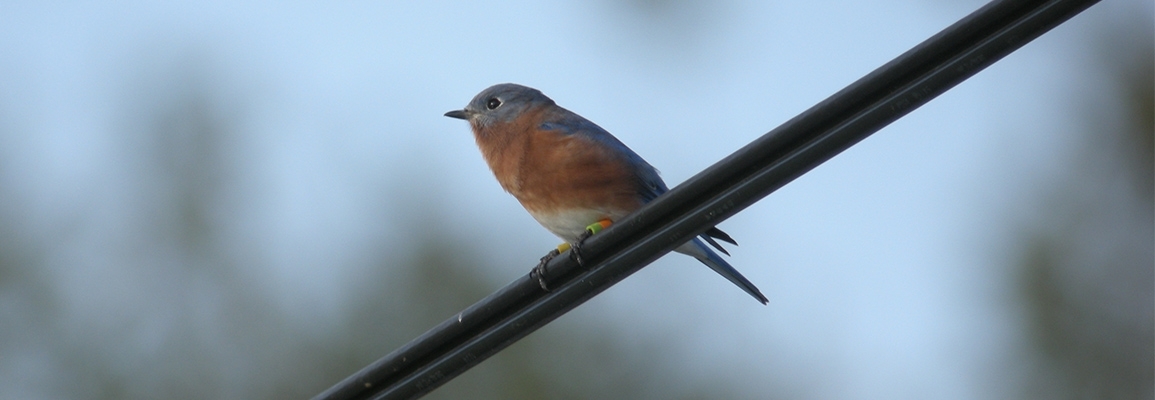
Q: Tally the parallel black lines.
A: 2